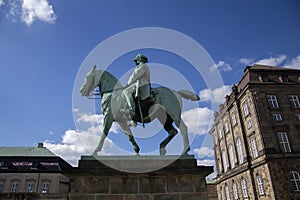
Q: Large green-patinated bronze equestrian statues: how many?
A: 1